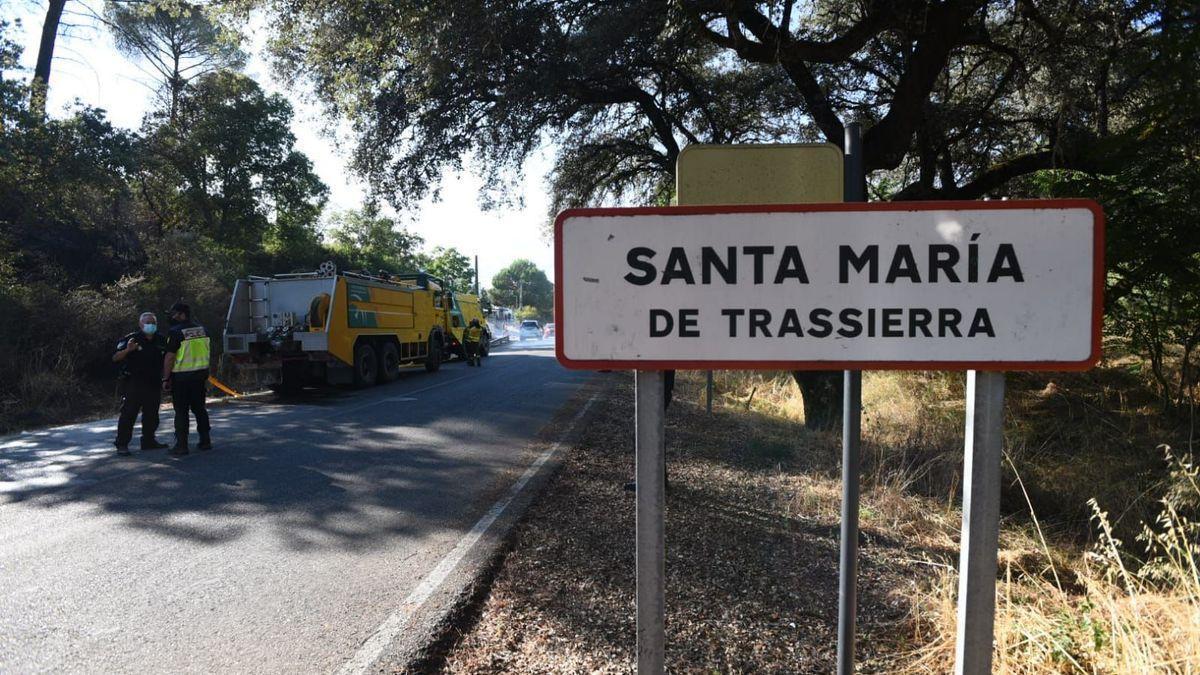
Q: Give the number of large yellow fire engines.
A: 2